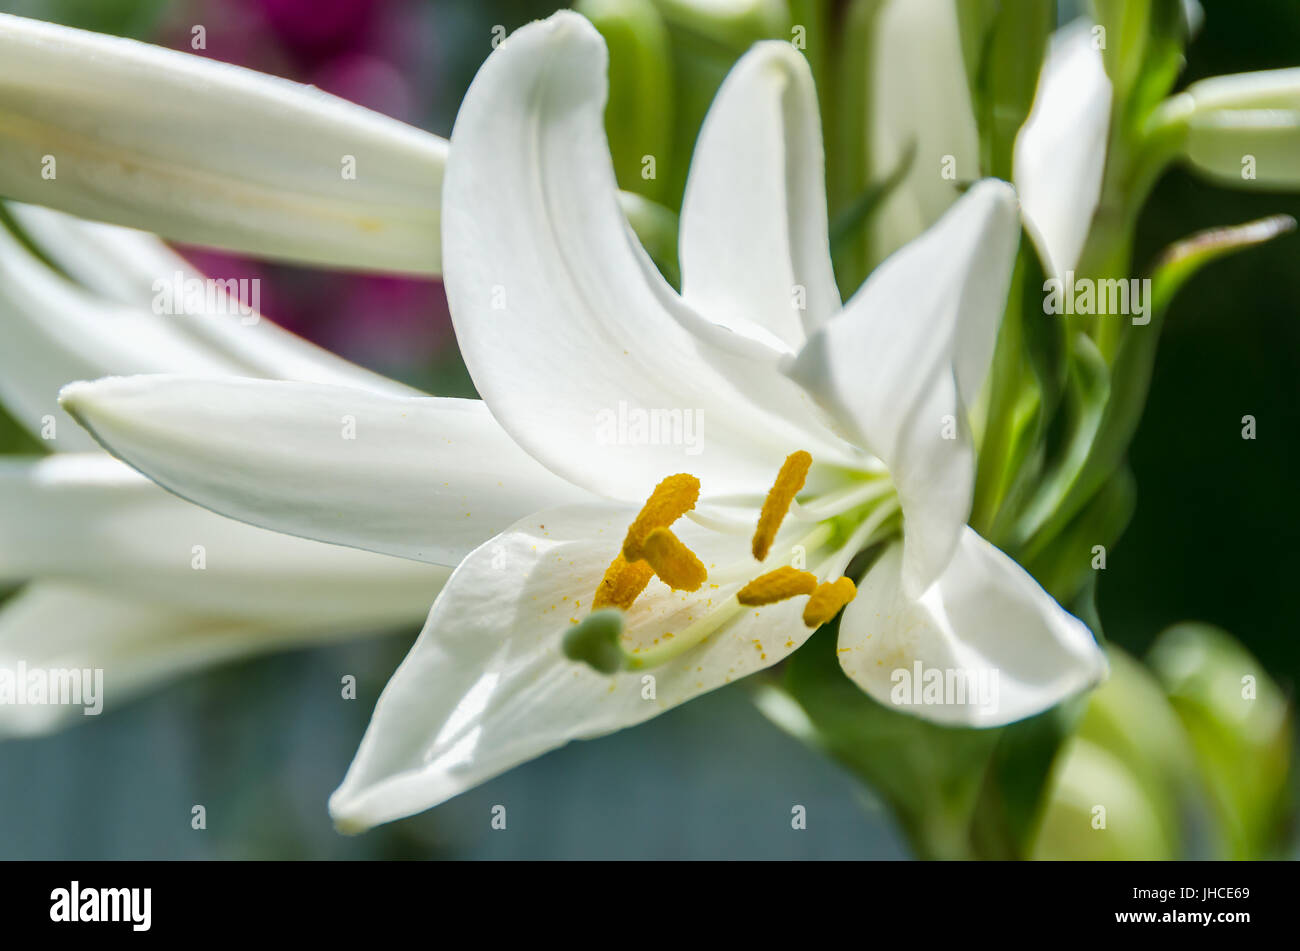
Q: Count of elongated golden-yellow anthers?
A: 6